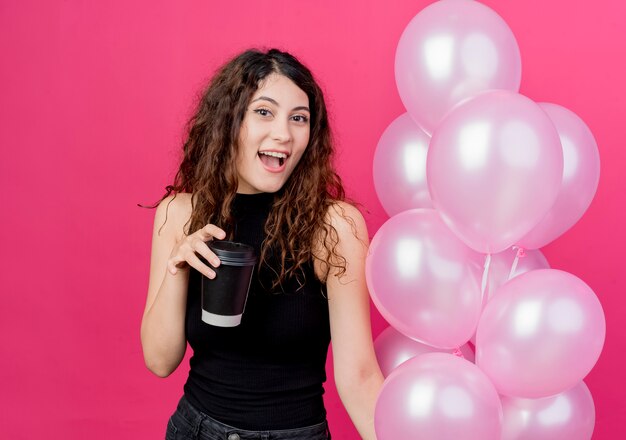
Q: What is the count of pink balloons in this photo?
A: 10